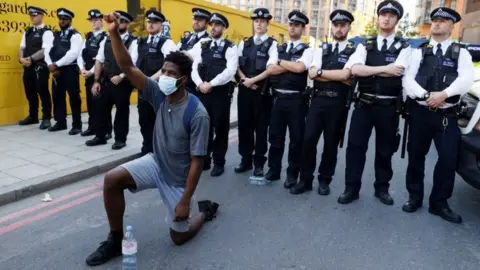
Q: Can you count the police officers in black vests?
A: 12